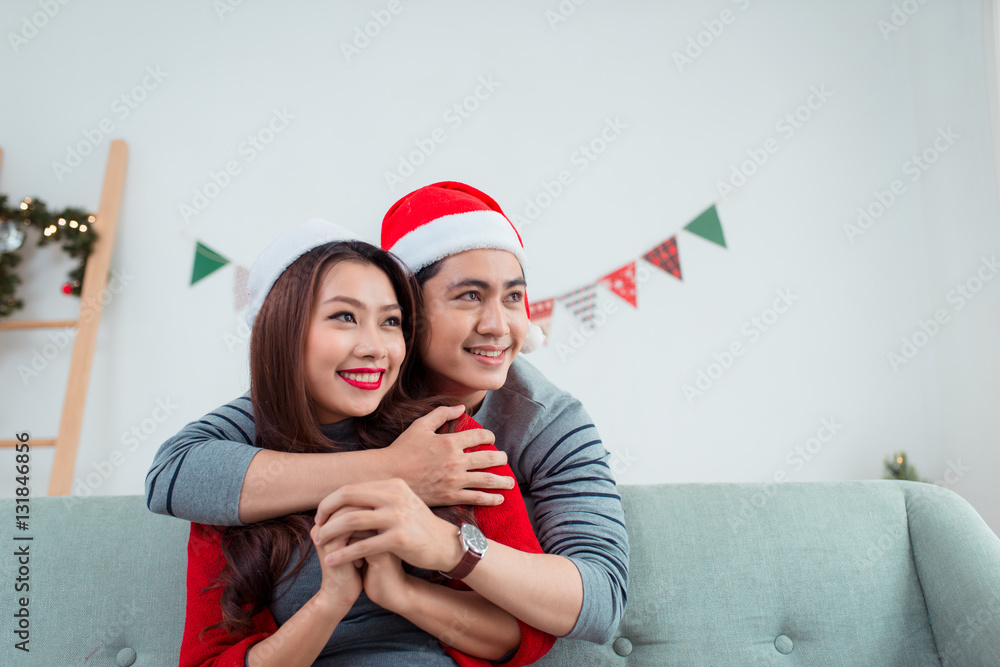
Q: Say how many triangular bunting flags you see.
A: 7